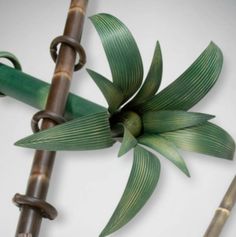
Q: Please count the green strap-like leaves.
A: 10